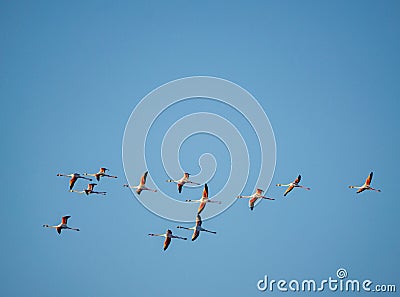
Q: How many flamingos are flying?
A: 12